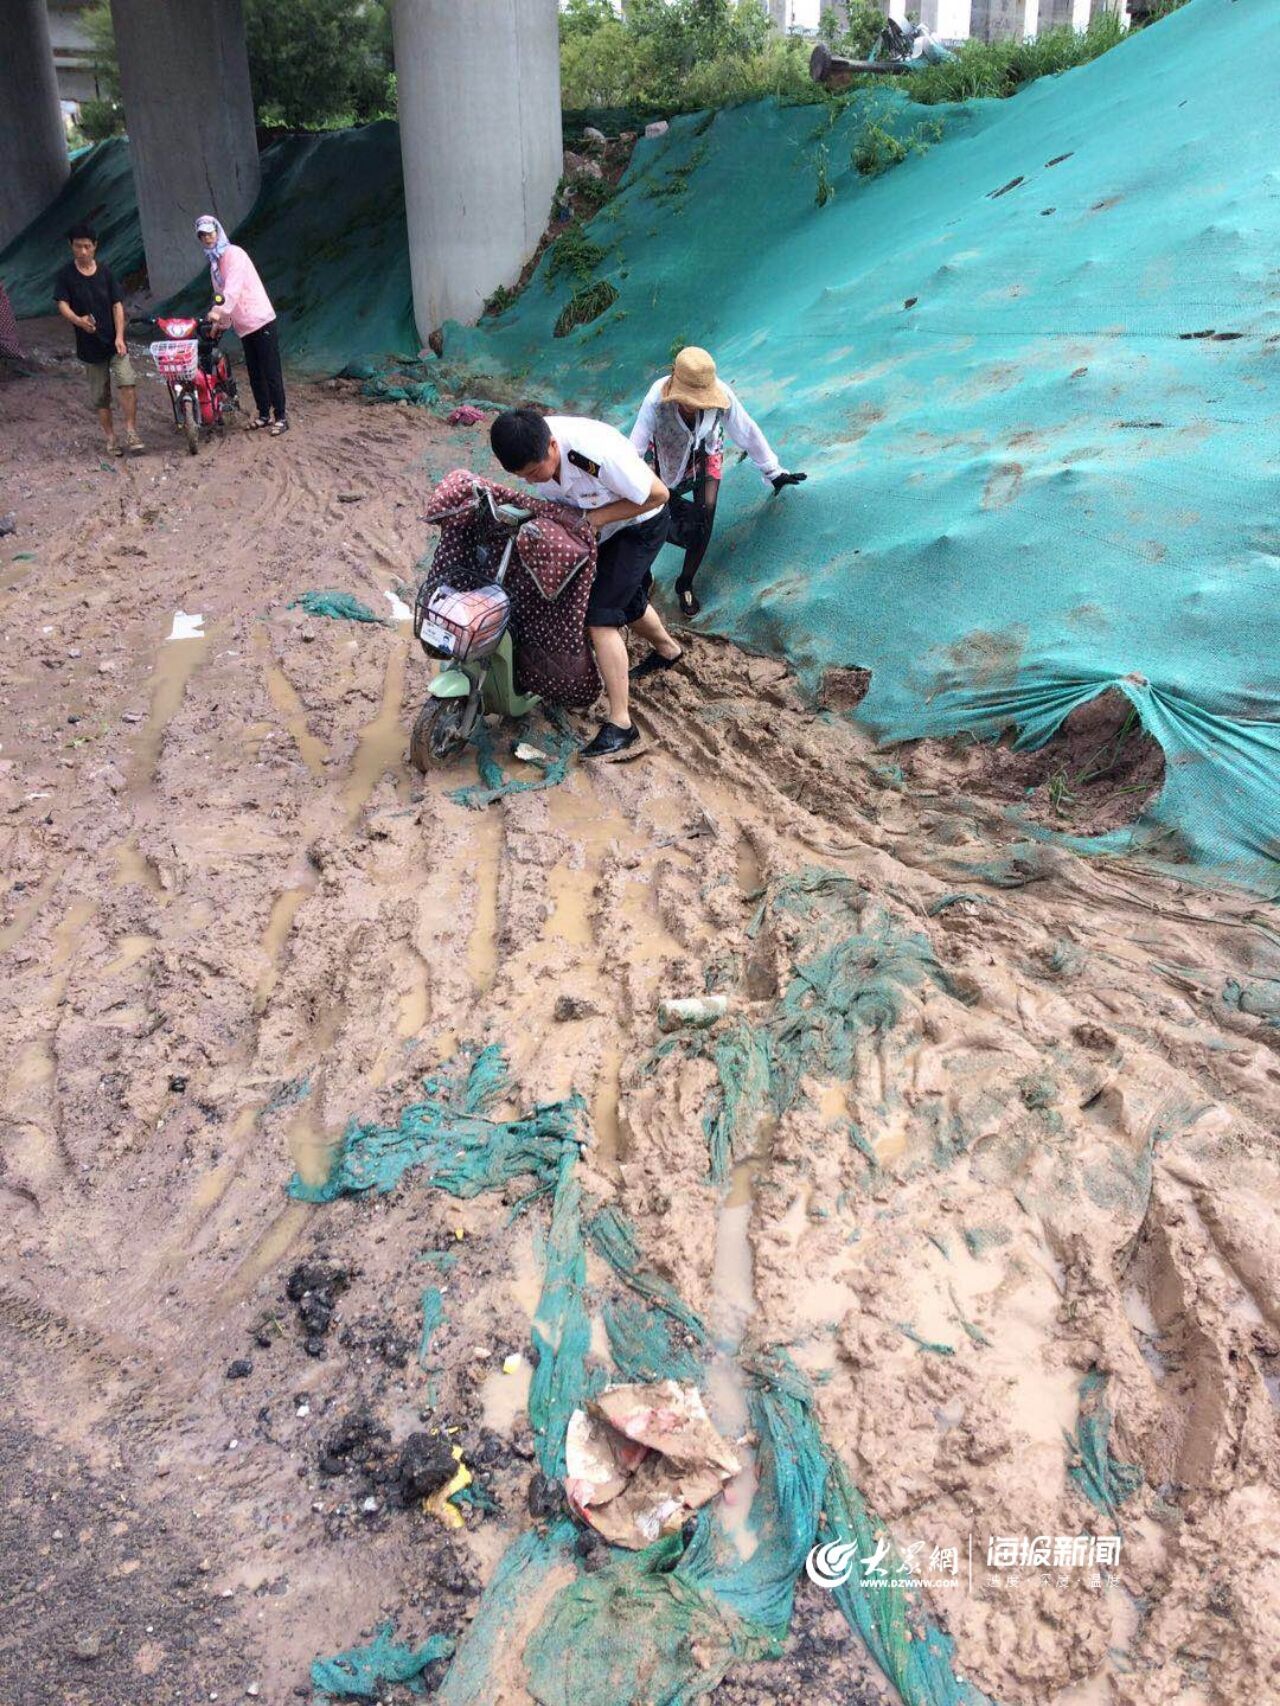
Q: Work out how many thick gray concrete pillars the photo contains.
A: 3